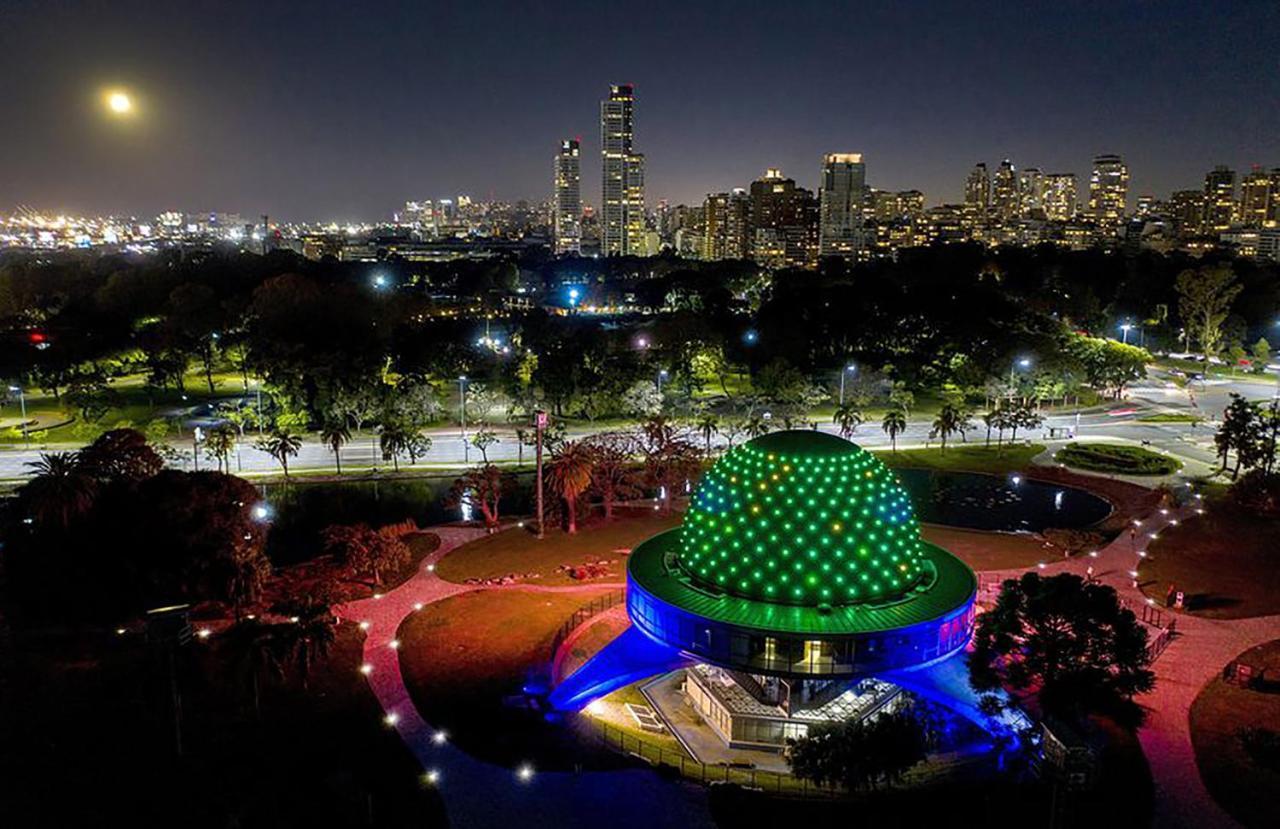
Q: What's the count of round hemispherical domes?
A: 1